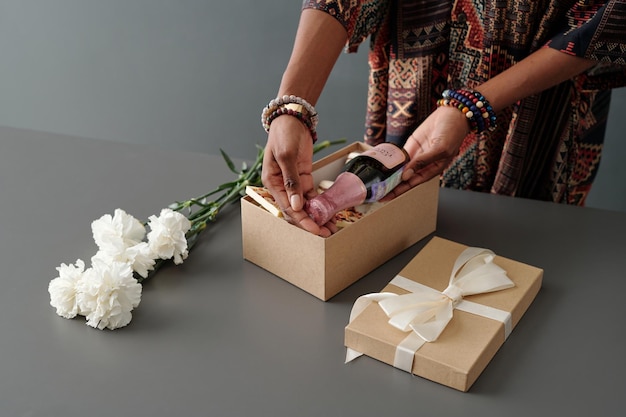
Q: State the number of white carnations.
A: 5